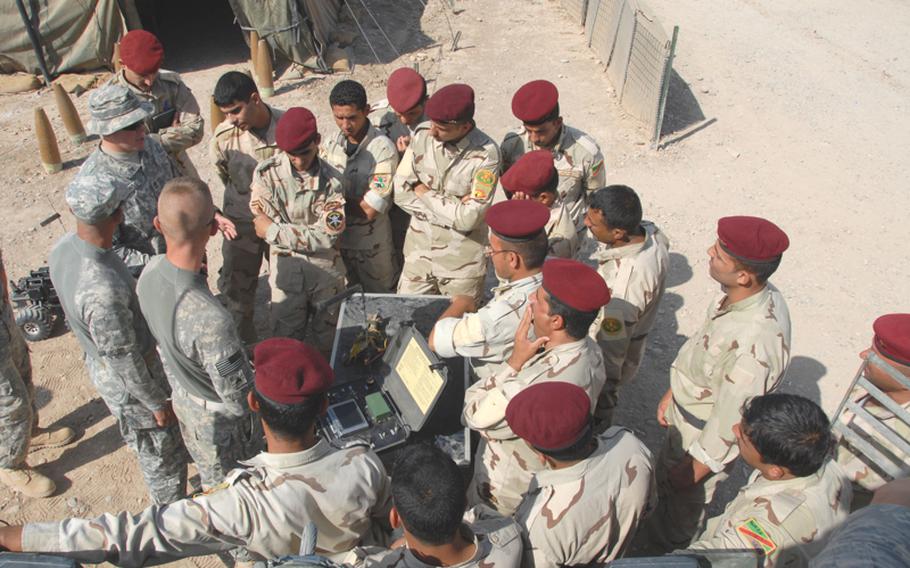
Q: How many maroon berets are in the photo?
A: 12